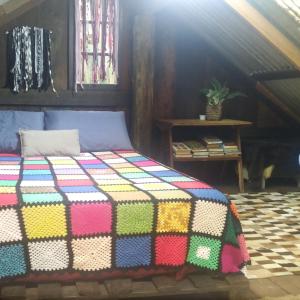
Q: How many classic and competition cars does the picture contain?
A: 0